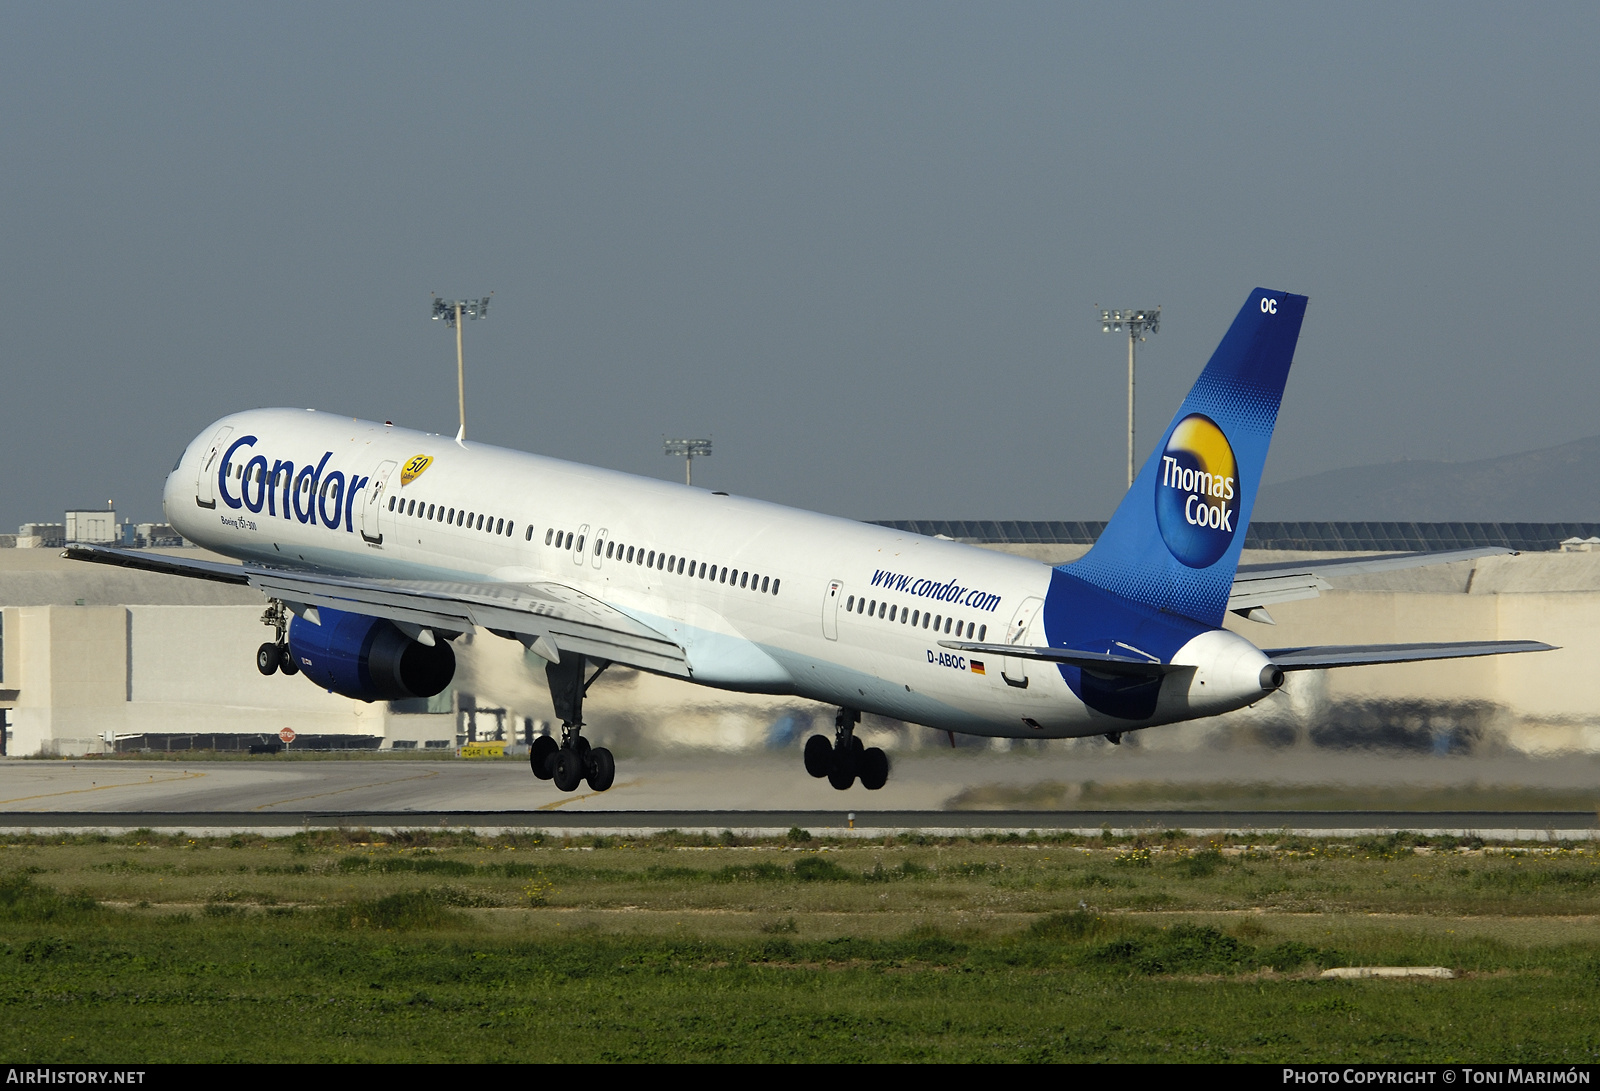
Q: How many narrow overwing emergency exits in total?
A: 2